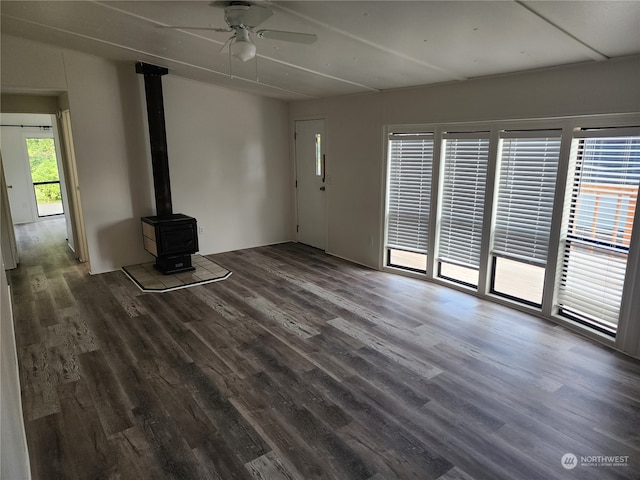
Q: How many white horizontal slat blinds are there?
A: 4